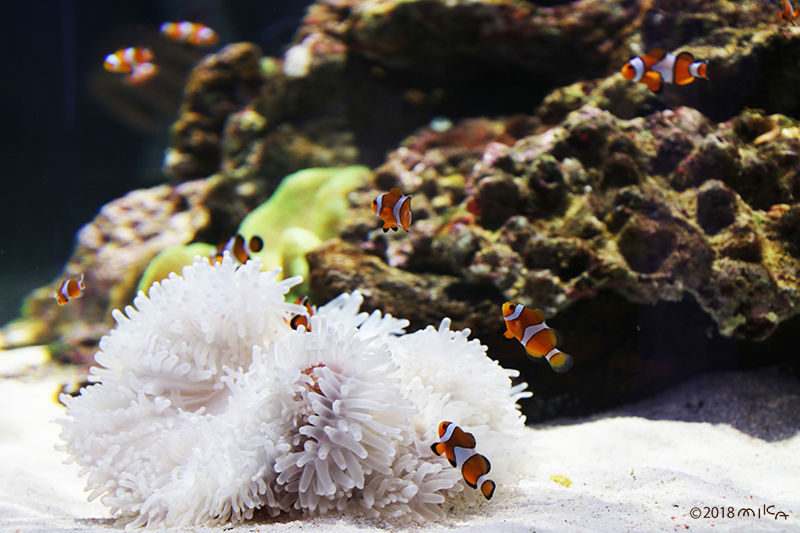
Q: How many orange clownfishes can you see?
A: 11